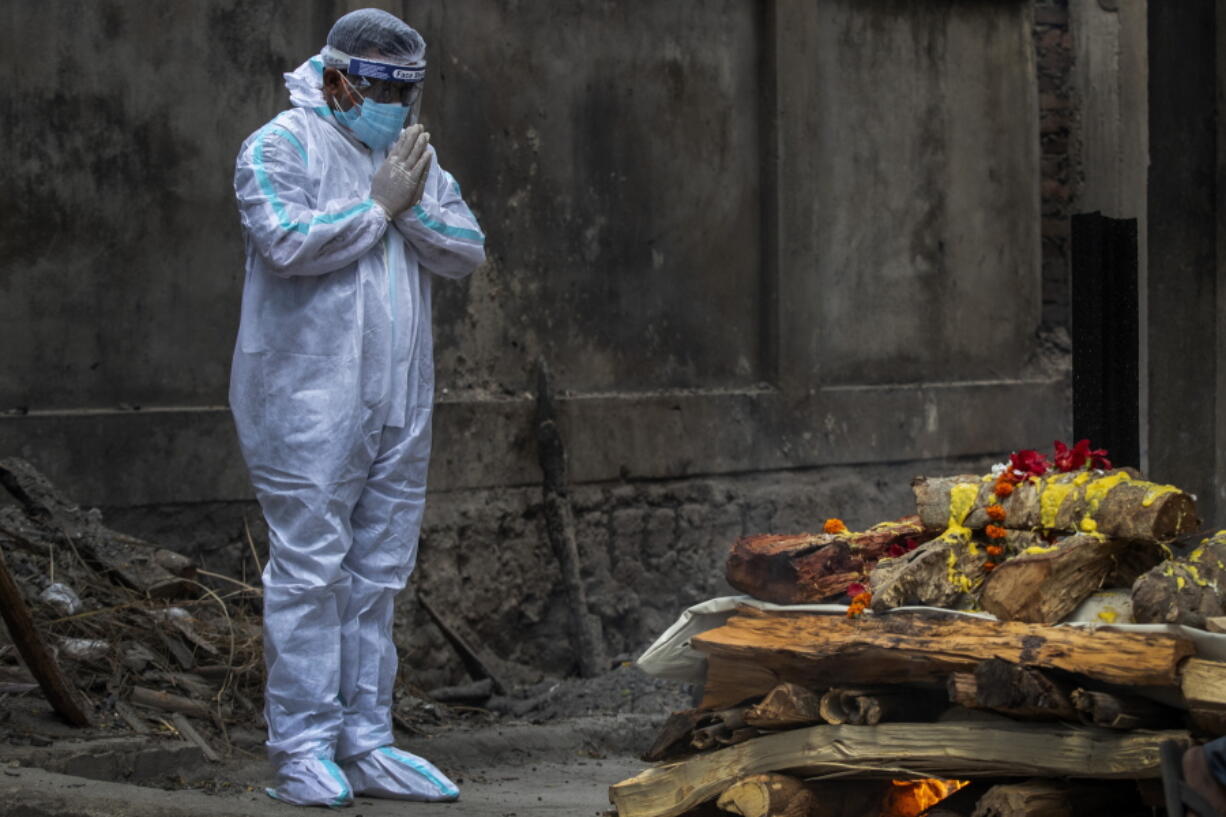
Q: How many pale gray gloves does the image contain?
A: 2